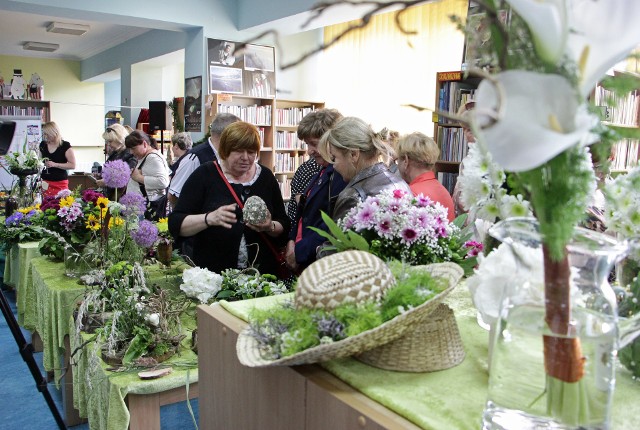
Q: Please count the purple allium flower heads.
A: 3